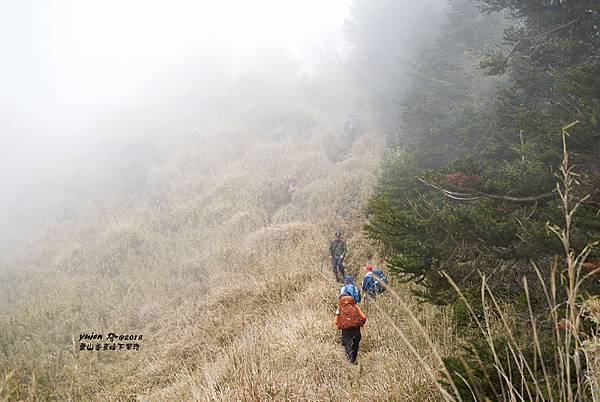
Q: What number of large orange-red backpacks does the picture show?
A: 1